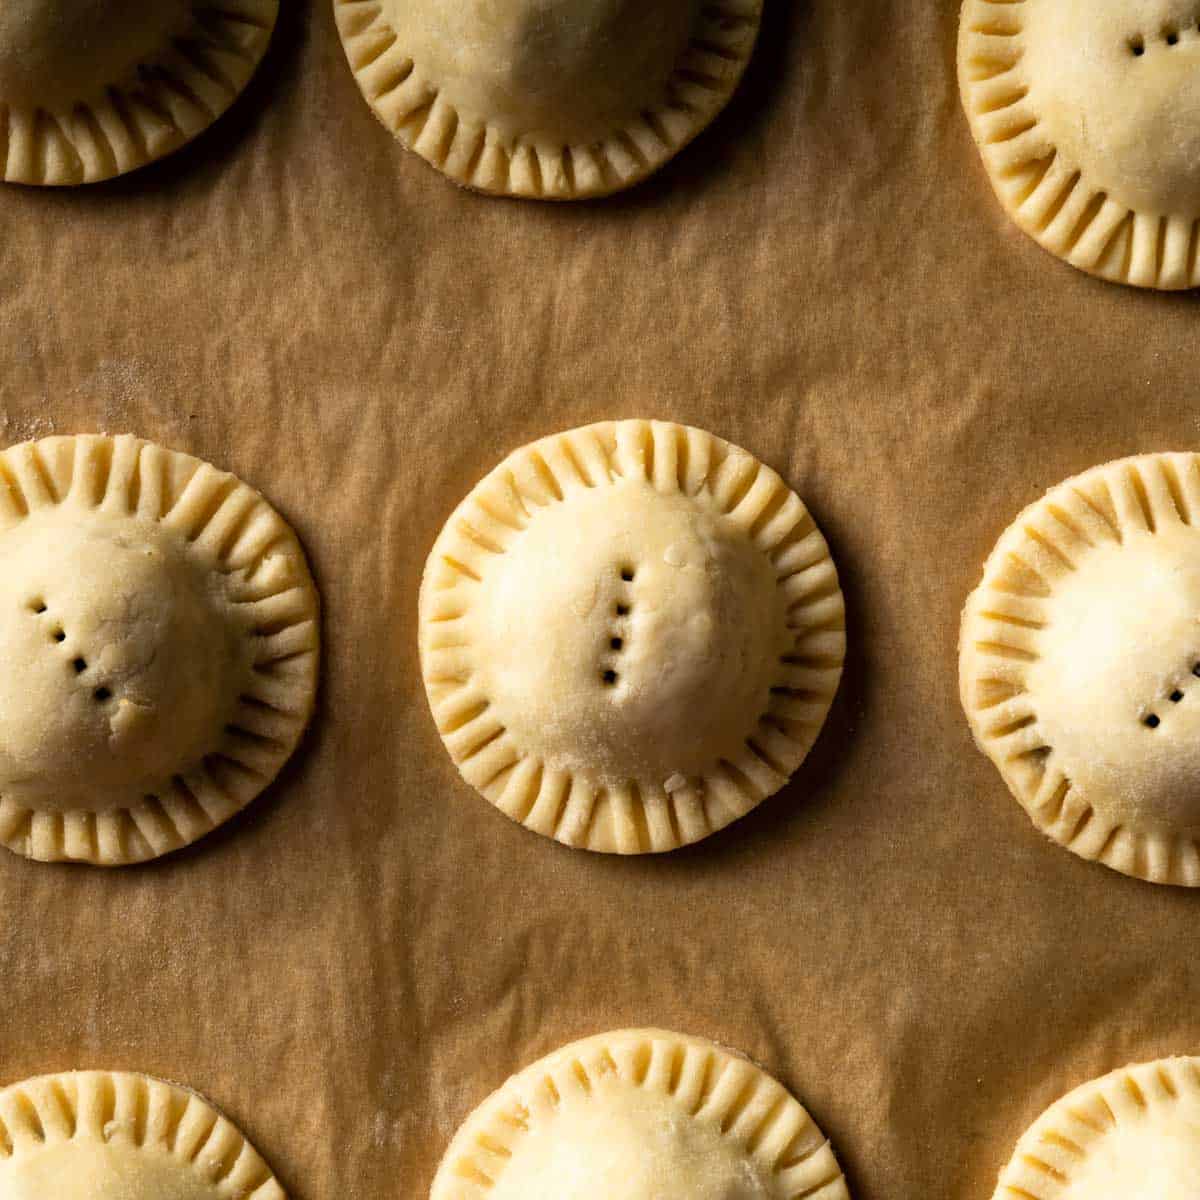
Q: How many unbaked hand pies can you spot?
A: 9